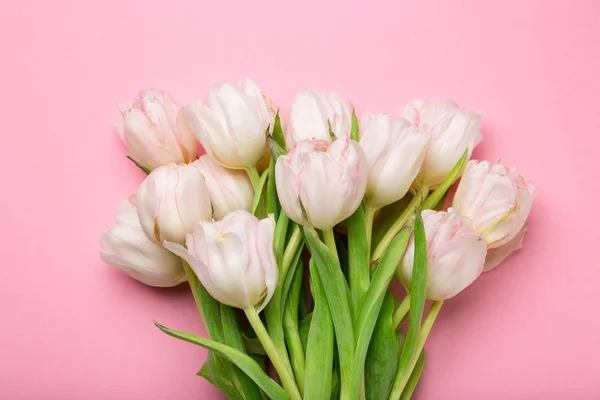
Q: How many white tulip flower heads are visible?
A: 12